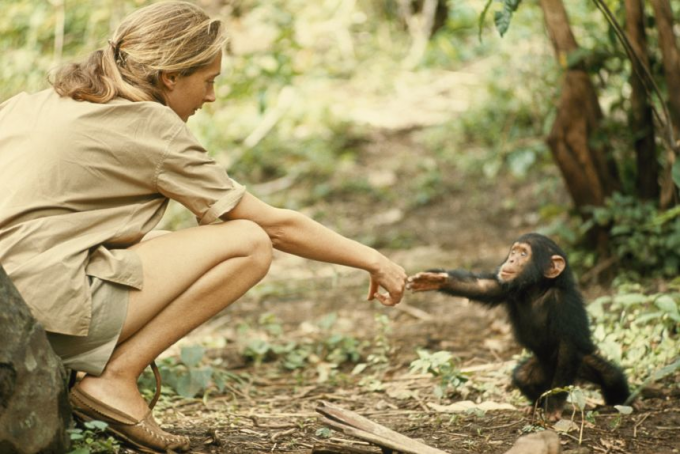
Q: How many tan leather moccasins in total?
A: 1